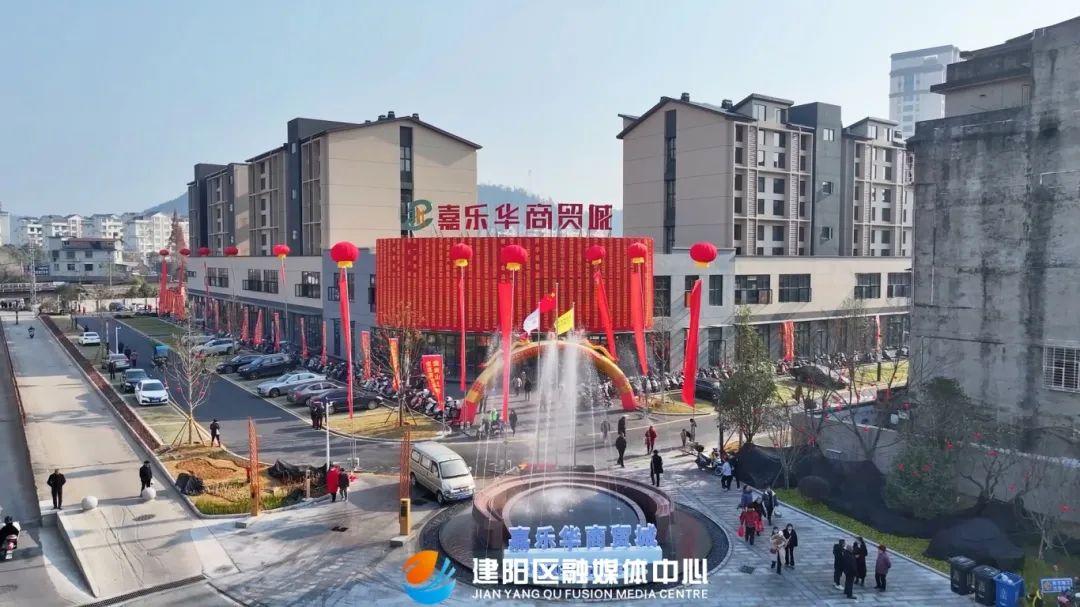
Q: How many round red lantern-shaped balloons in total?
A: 11